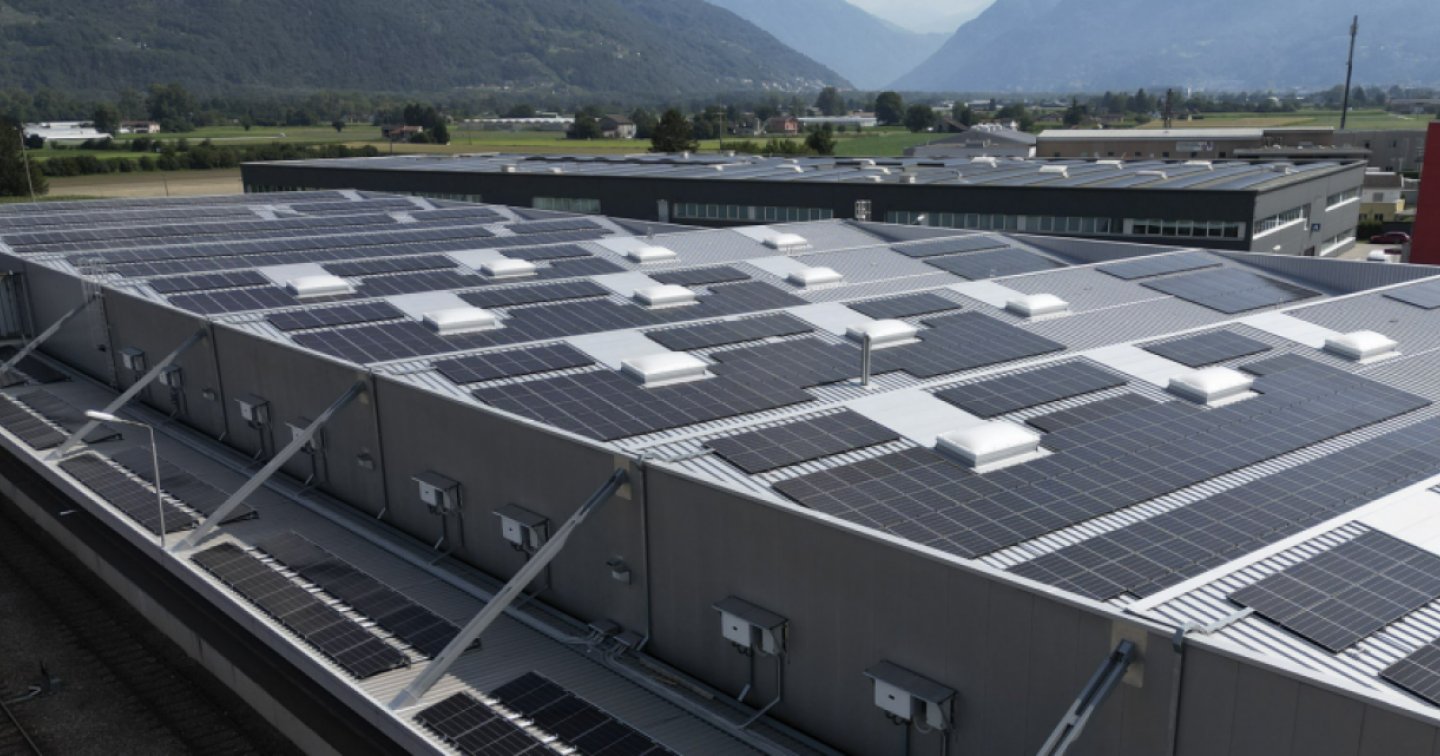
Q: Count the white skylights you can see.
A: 13